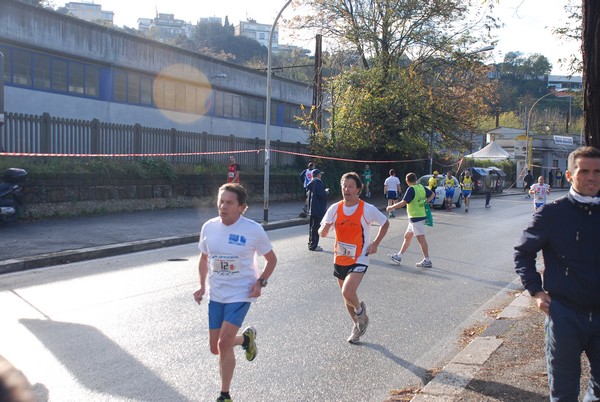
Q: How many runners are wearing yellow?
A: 3